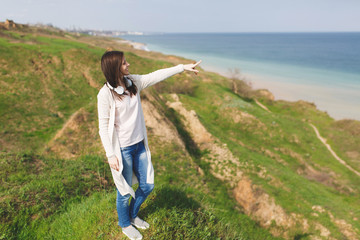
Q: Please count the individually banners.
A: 0